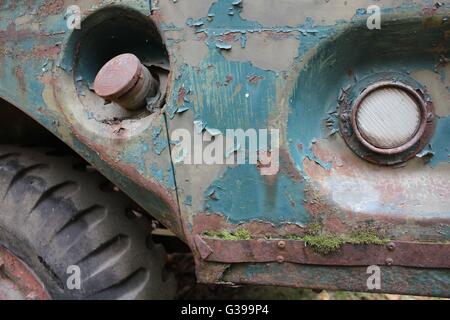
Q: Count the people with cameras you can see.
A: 0